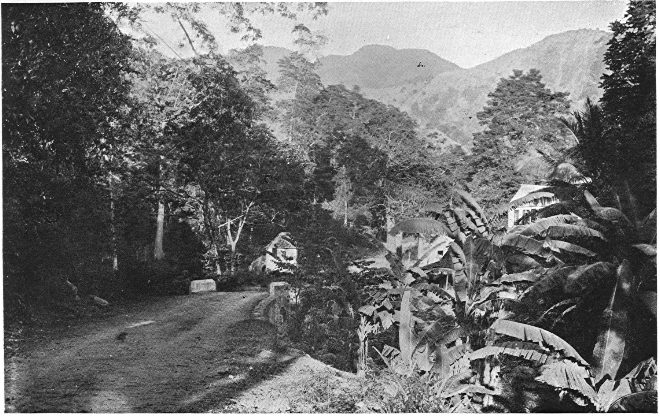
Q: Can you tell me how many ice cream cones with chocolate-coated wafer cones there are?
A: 0